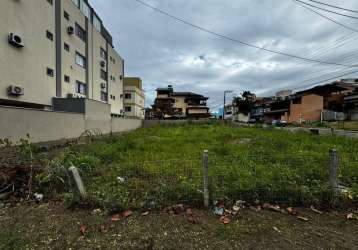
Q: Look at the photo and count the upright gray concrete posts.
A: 2